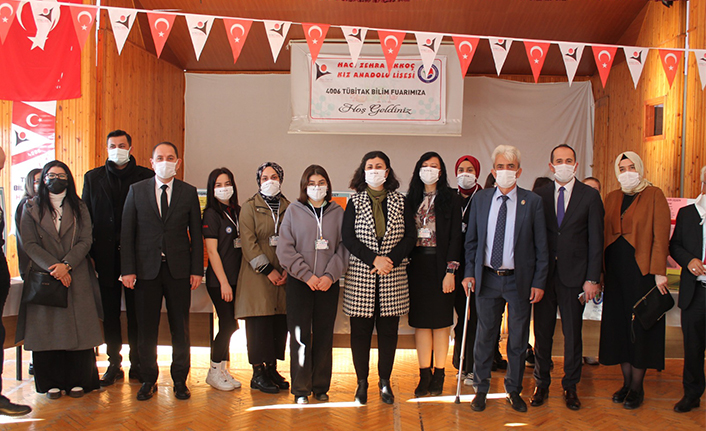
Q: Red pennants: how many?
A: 10